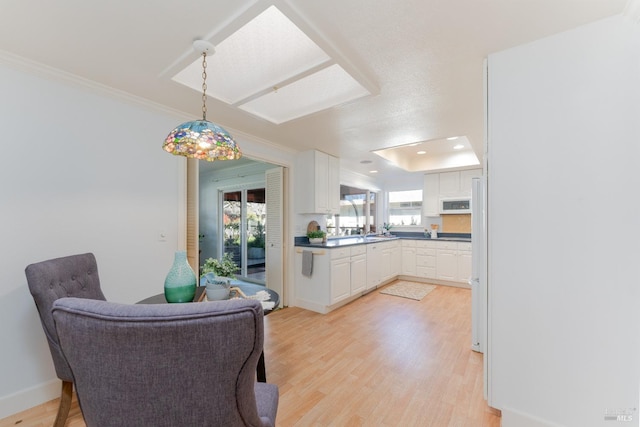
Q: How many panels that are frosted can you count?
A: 2